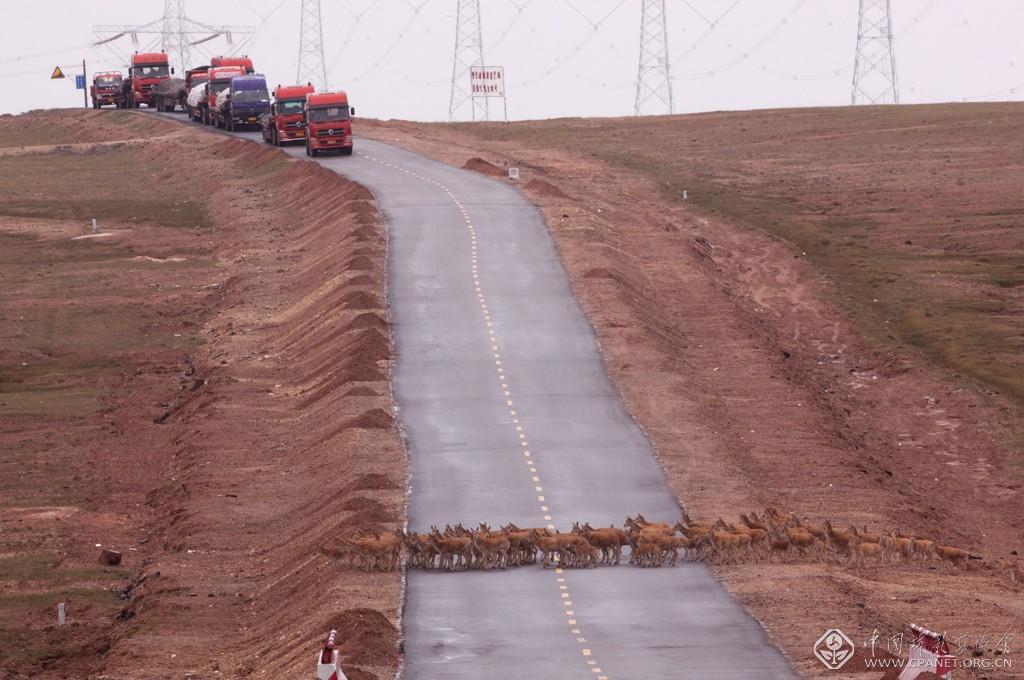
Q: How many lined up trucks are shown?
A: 8